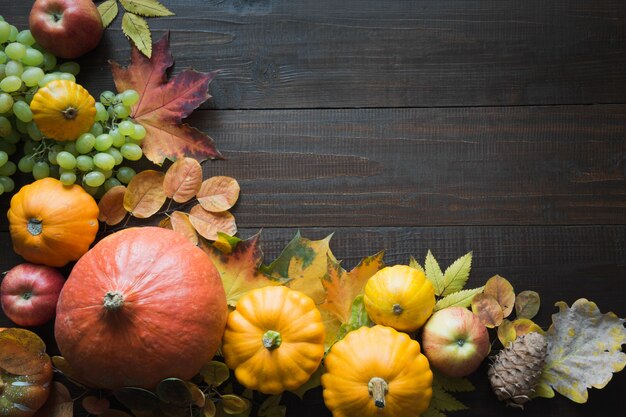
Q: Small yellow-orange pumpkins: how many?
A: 5